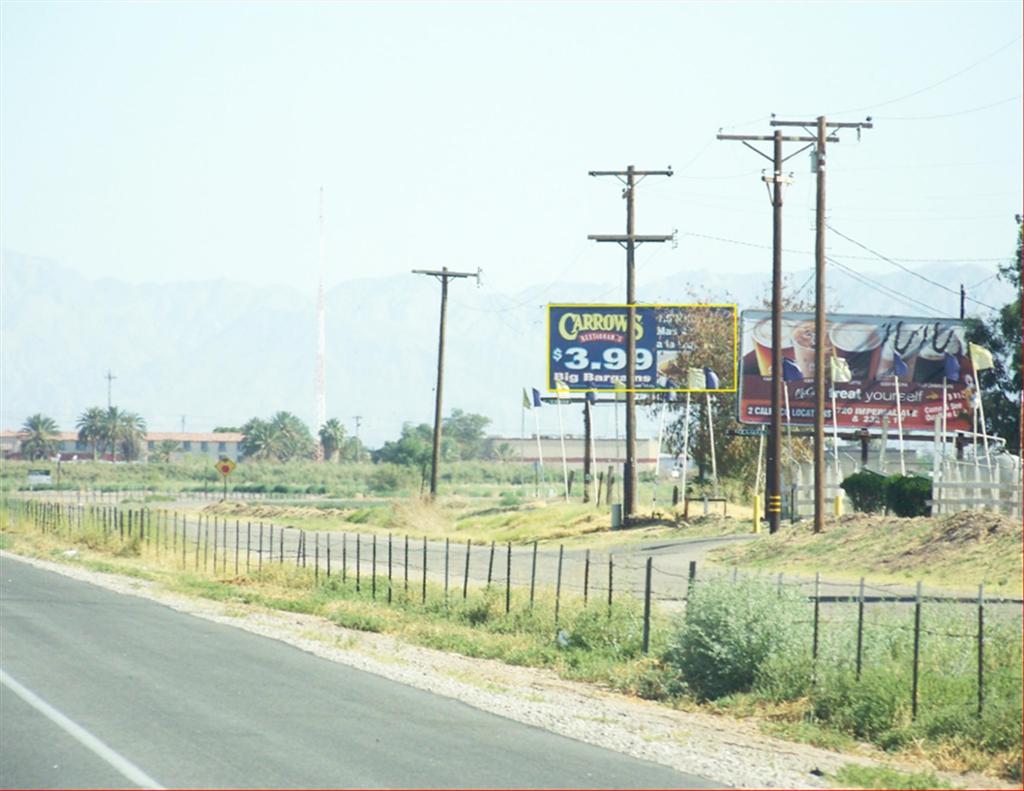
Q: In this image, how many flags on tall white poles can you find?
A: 13